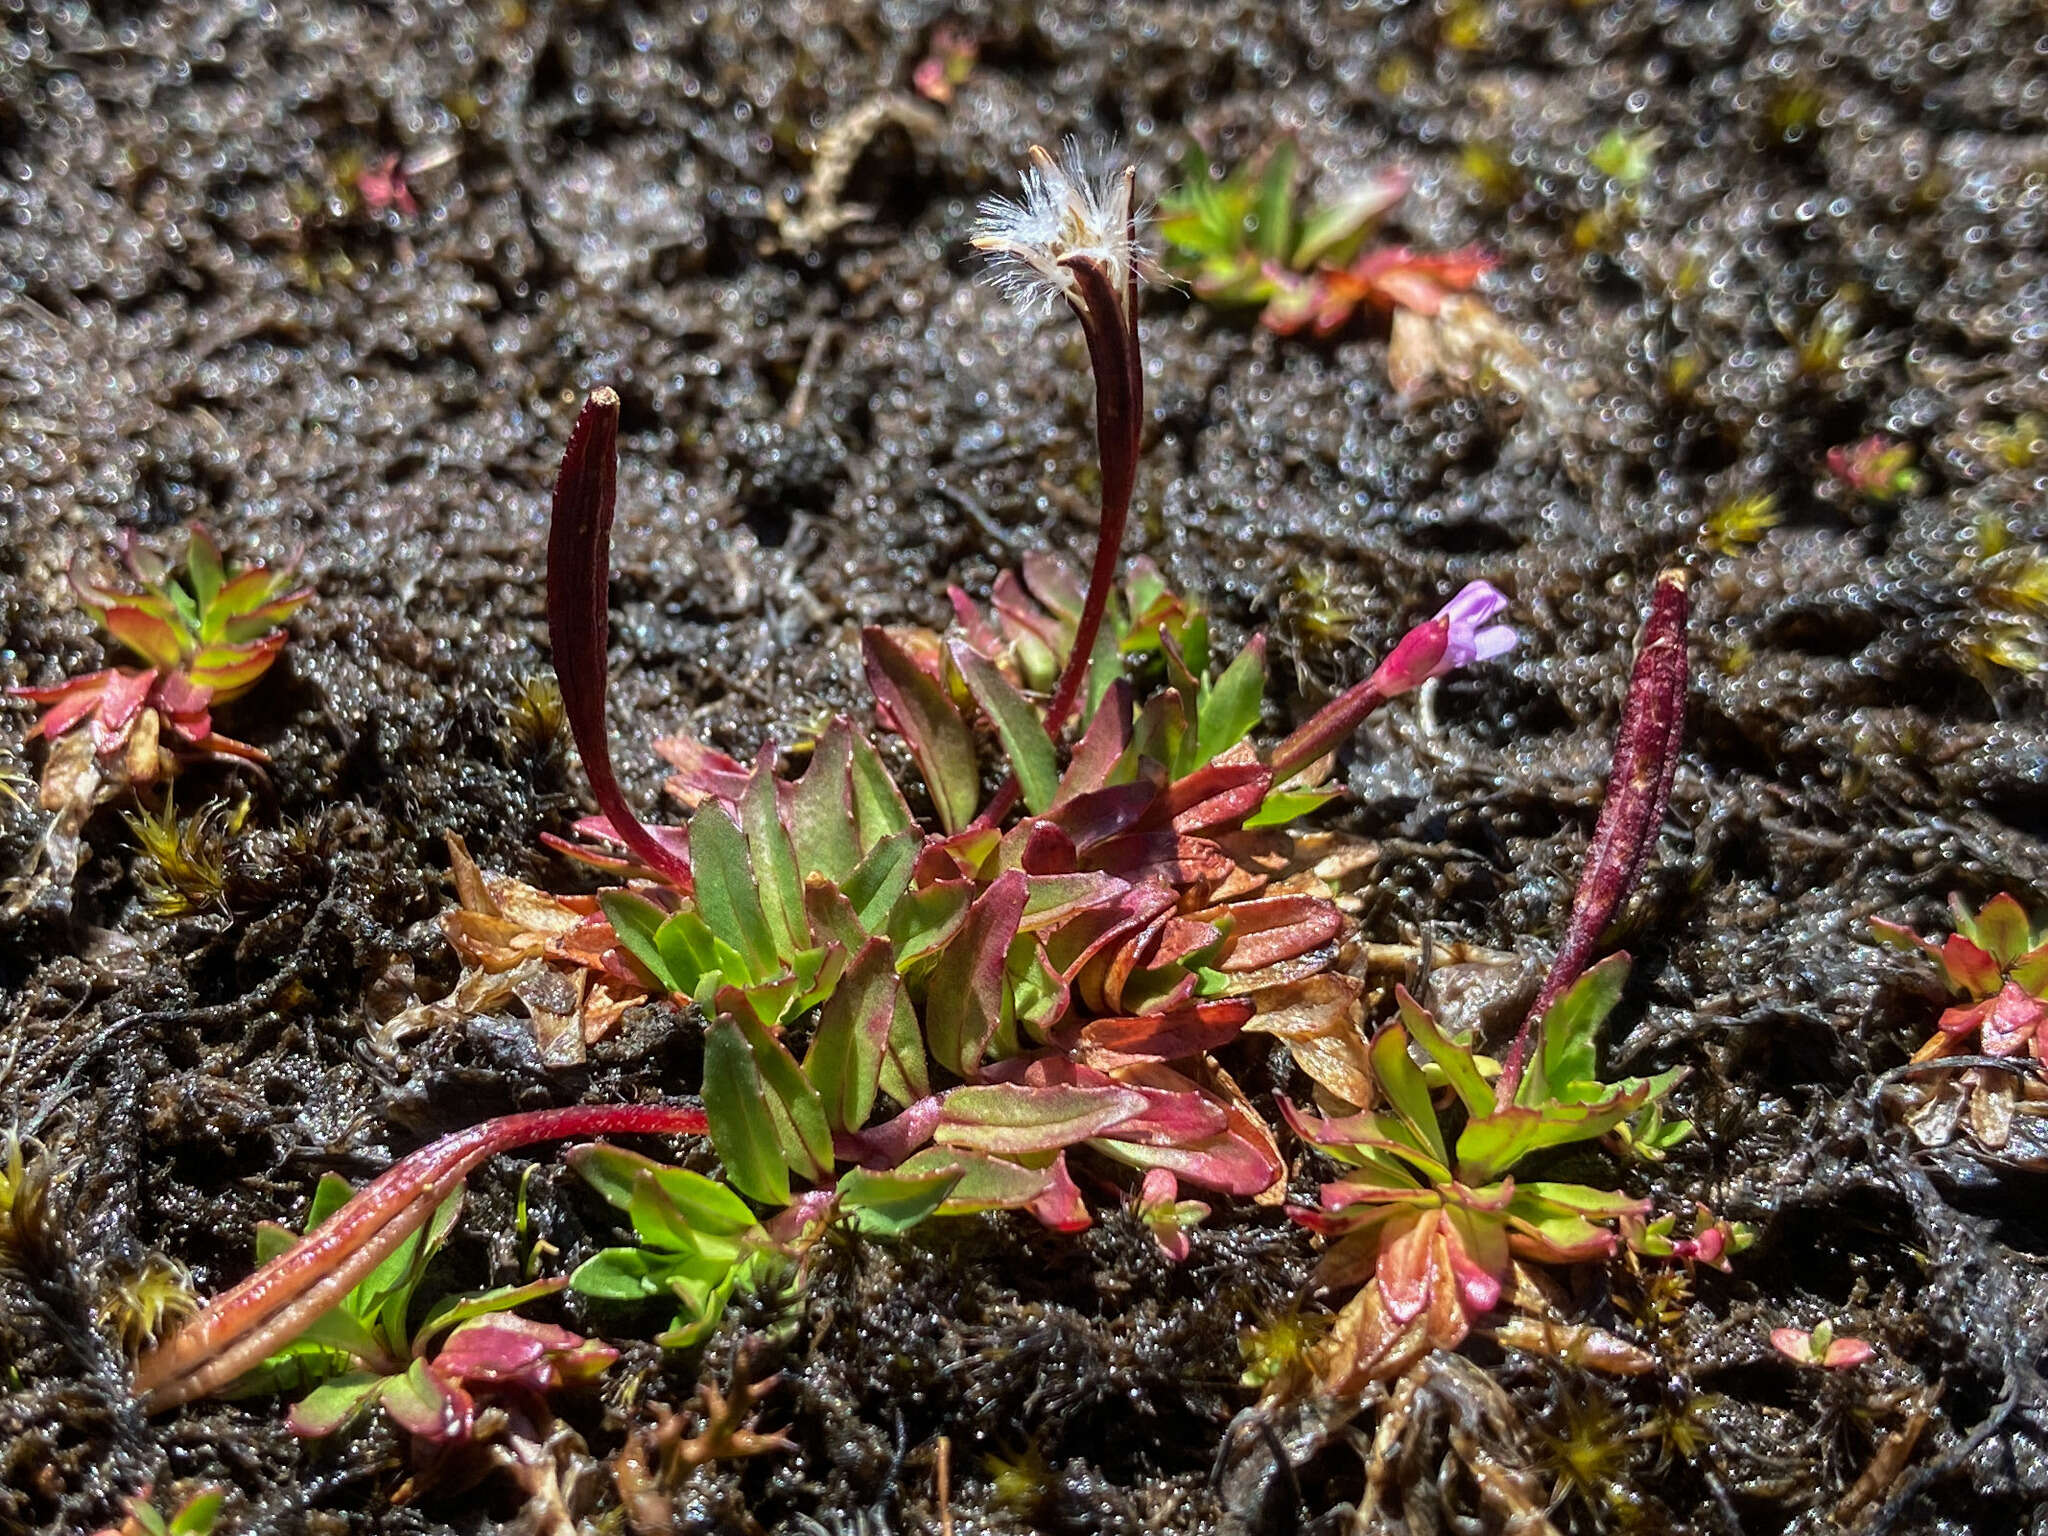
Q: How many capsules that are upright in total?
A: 3